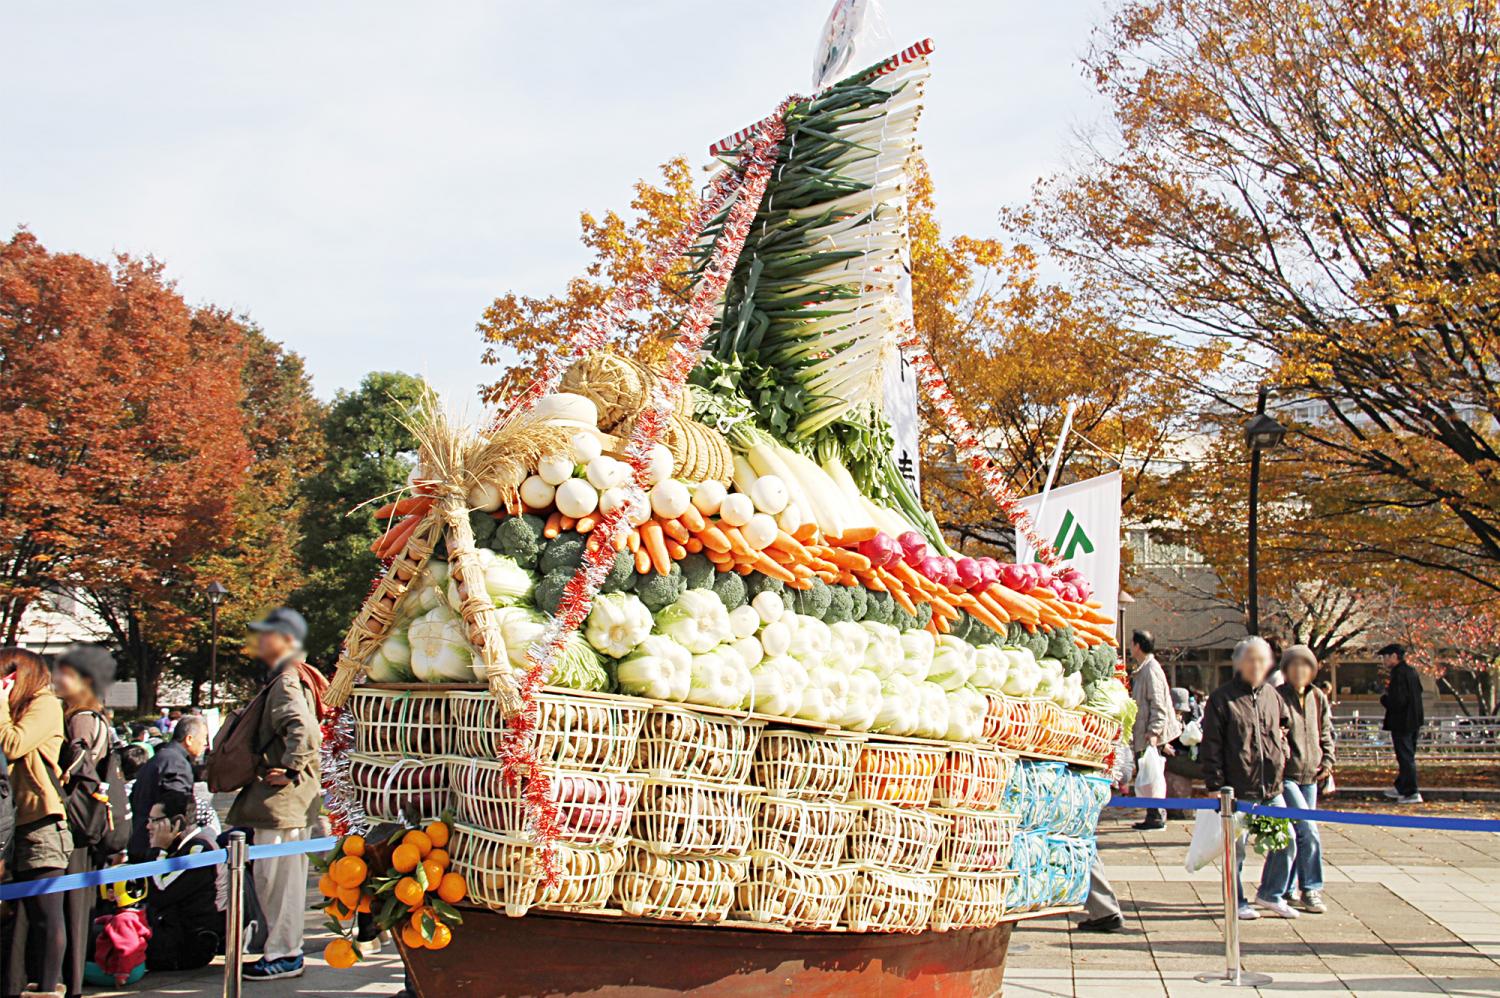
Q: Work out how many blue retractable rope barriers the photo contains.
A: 2